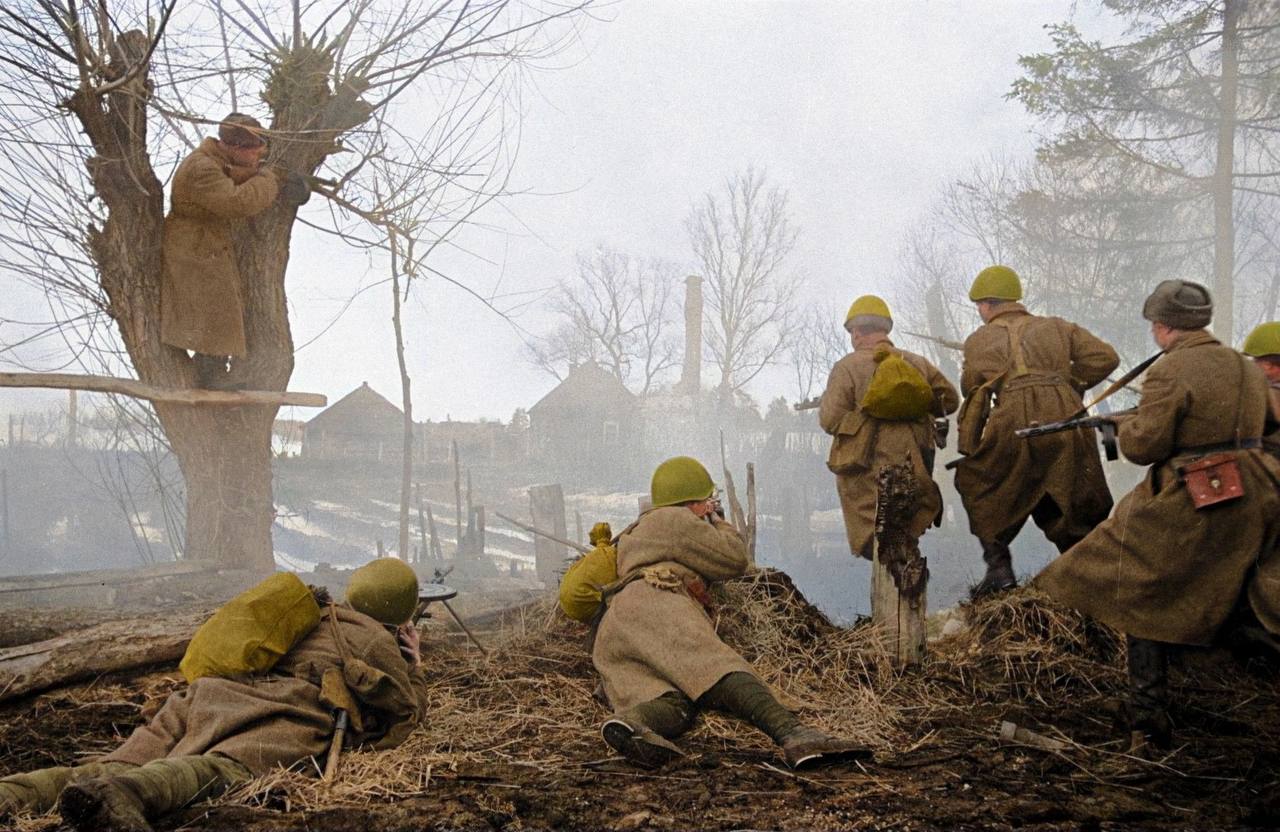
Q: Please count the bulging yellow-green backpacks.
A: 3